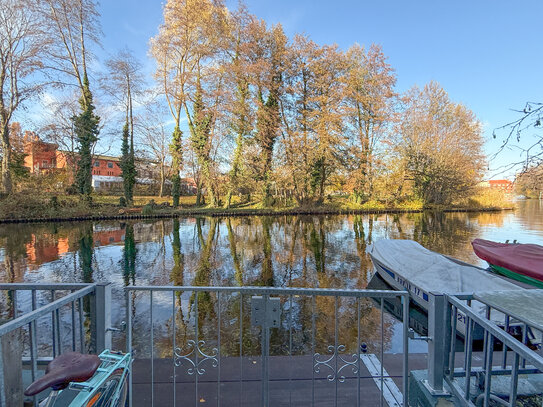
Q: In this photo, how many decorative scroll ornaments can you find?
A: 2